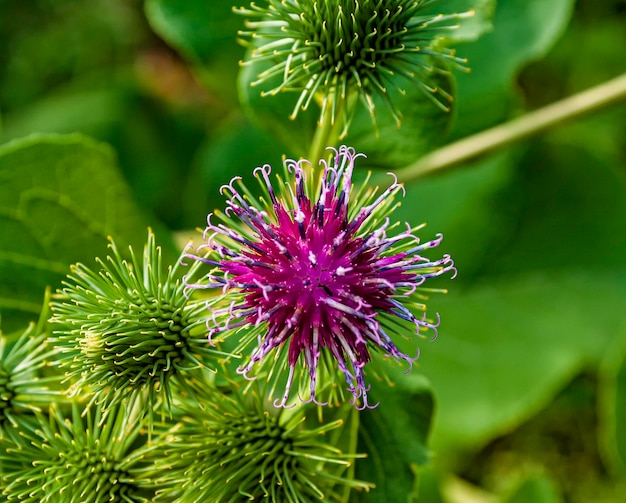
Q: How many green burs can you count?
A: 5